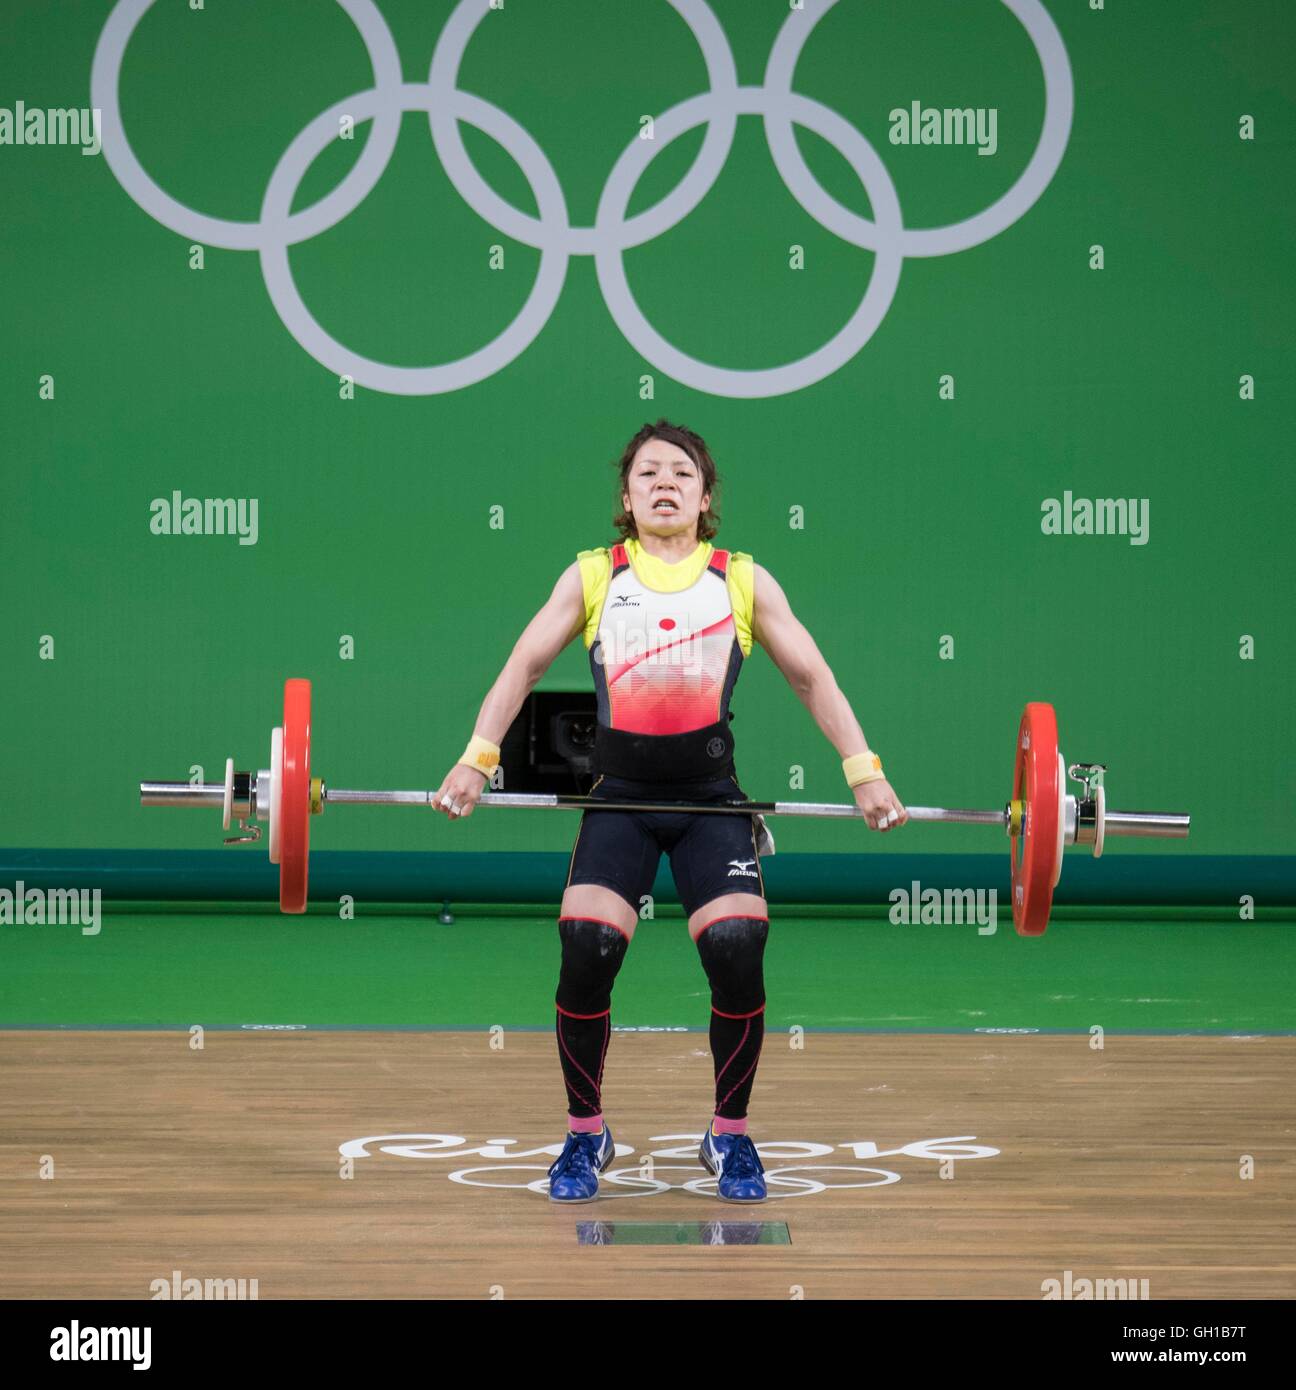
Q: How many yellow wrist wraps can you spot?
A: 2